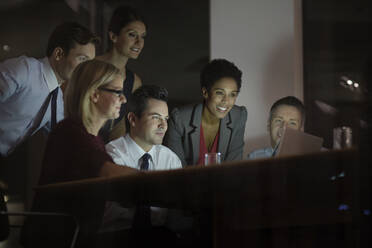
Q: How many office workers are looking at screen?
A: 6